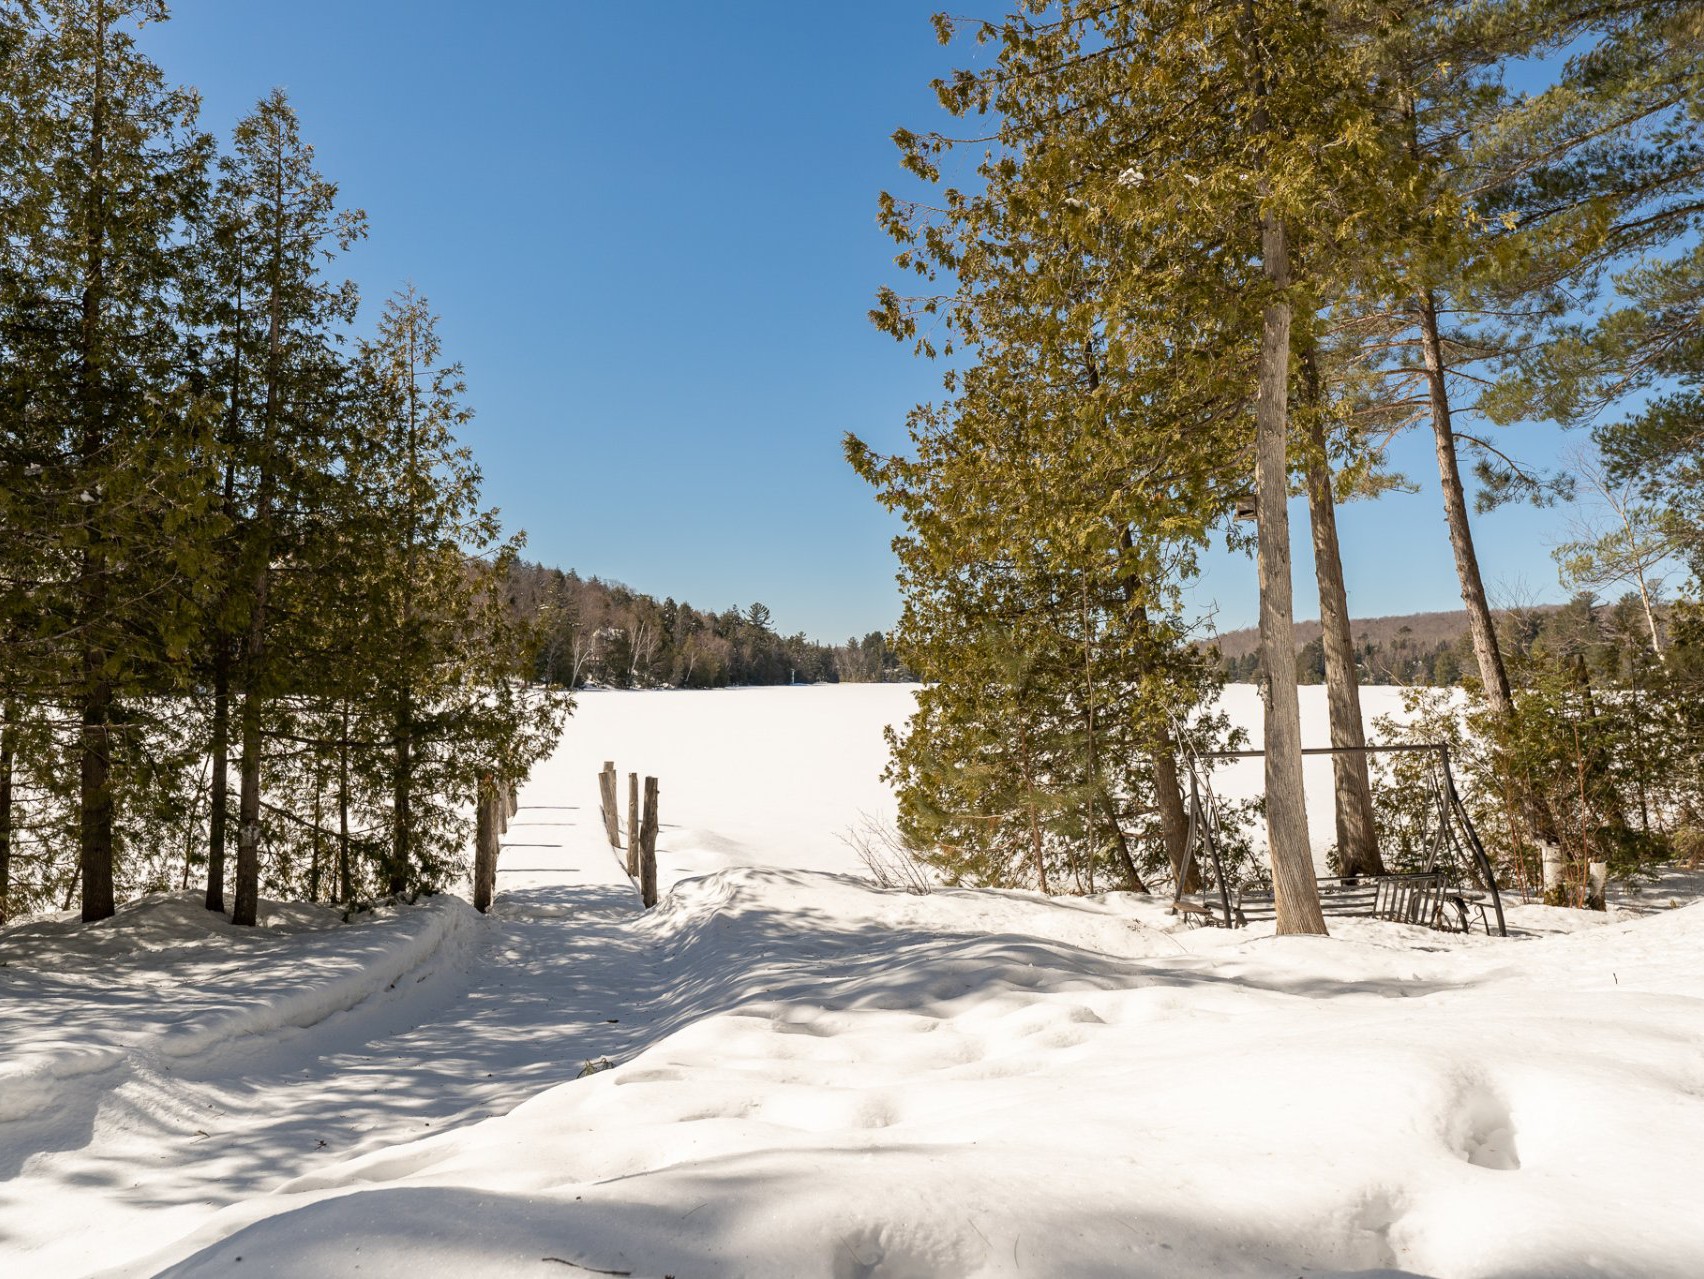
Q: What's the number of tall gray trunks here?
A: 3